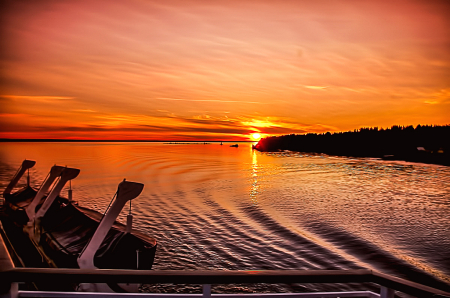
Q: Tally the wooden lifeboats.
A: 2